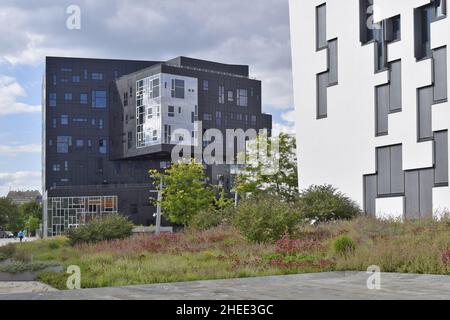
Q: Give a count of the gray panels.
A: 13